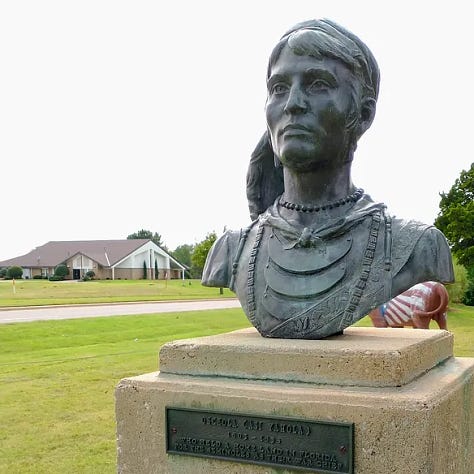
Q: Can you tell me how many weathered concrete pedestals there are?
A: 1